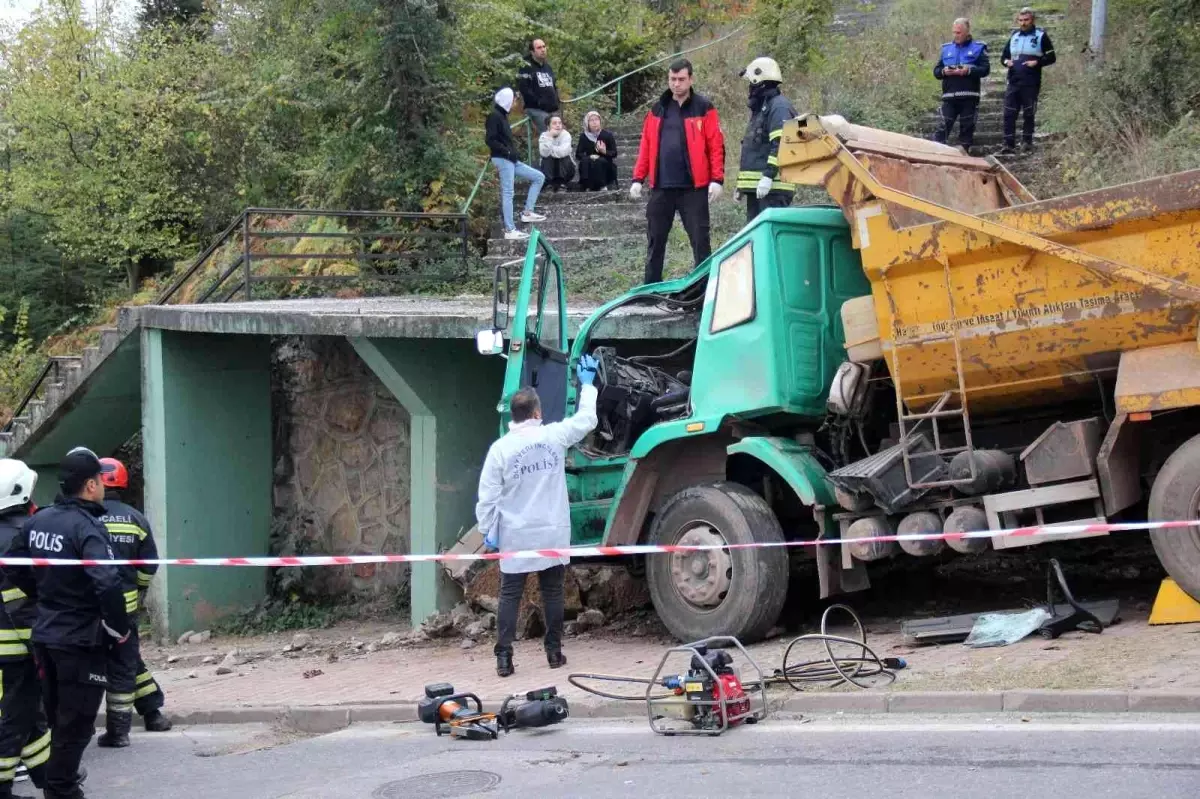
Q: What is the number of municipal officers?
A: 2